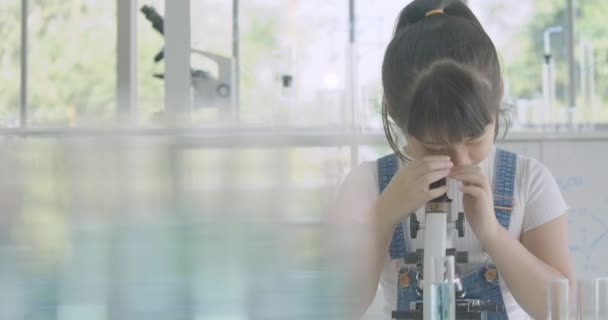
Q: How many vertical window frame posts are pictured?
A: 6